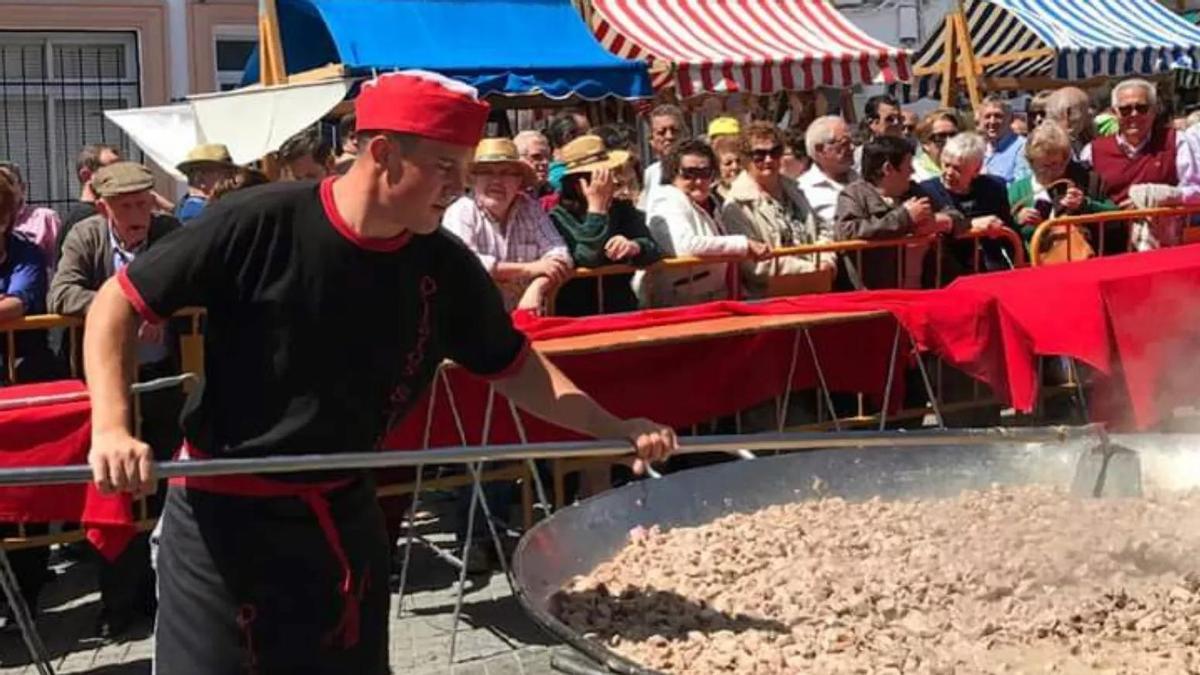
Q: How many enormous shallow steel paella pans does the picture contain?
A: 1